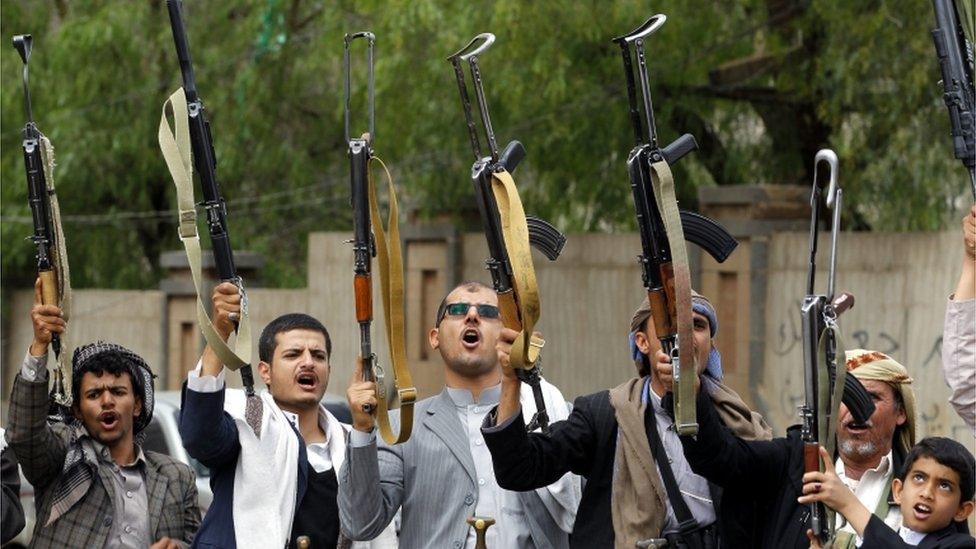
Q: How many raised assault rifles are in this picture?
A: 7